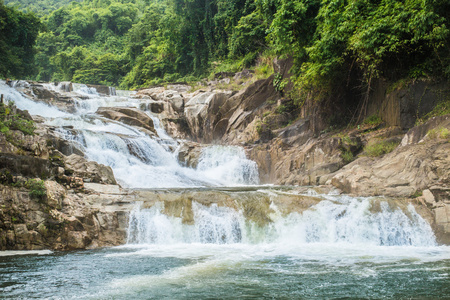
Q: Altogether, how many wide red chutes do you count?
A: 0